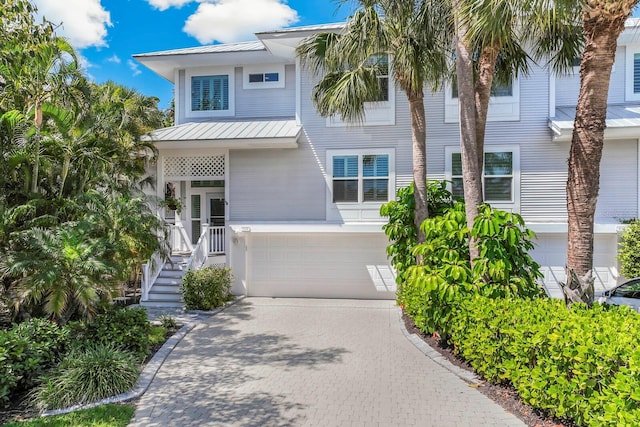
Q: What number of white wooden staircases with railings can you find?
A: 1